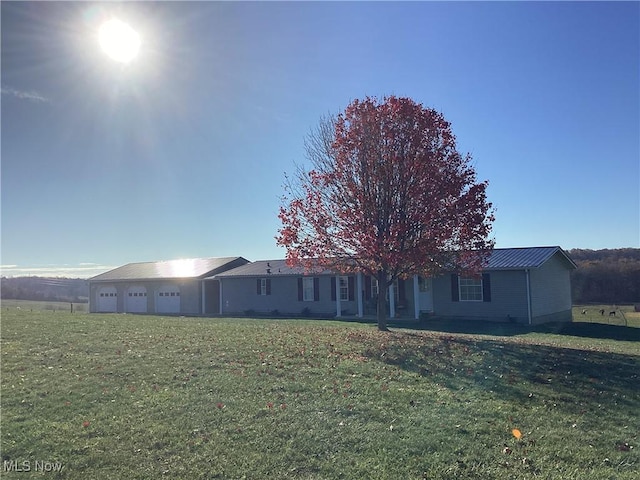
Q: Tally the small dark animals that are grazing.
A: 3